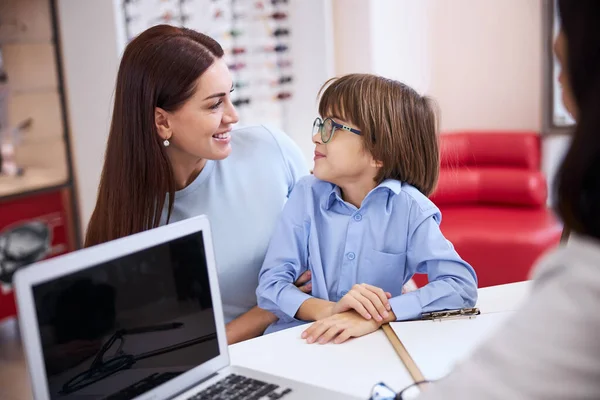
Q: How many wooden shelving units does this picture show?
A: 1